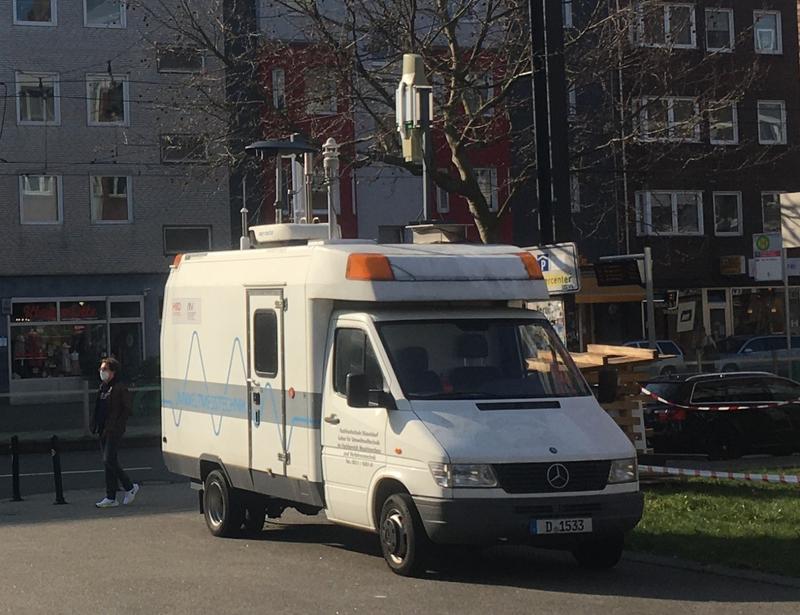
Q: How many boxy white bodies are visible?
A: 1